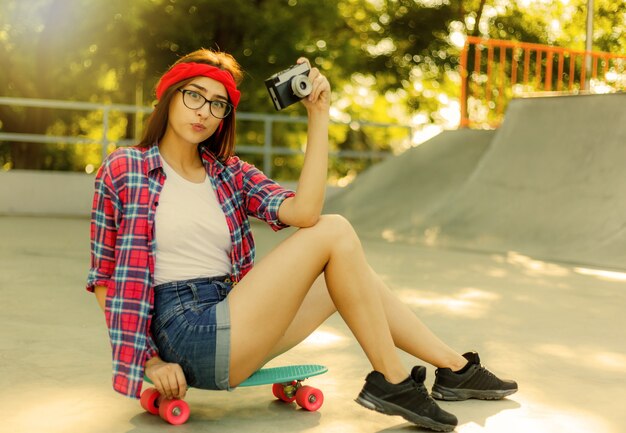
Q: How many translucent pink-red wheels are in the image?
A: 4